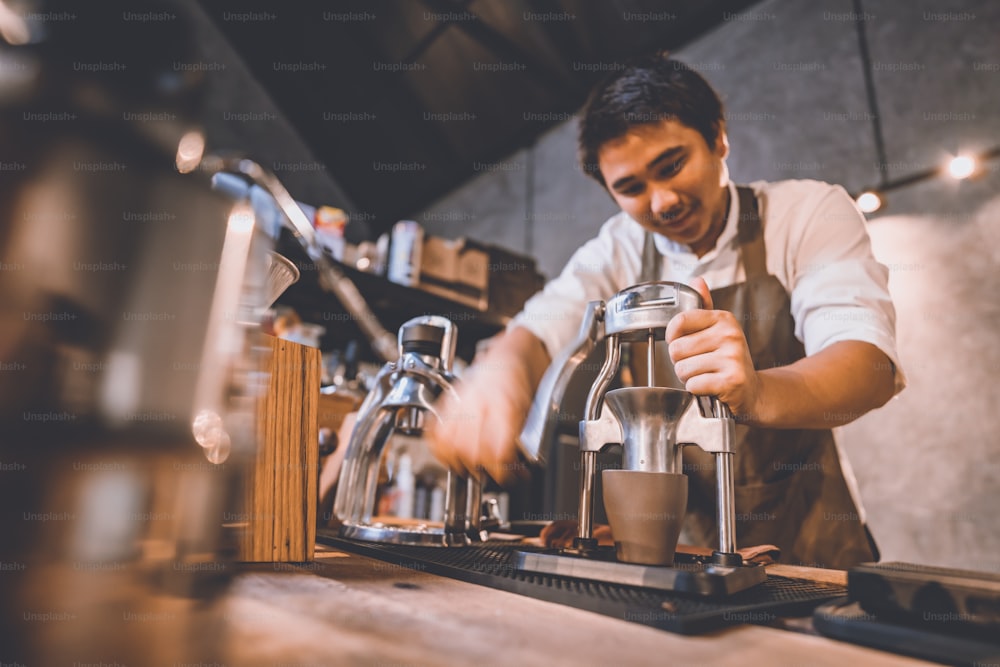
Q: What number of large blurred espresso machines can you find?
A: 1